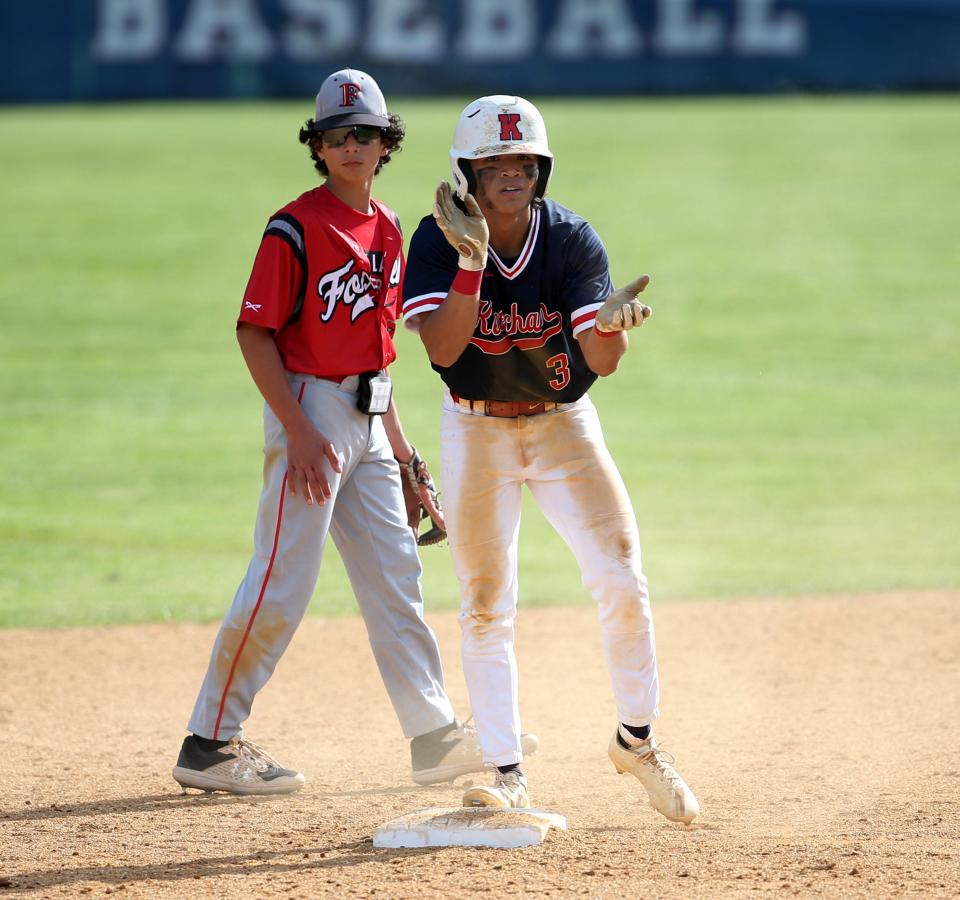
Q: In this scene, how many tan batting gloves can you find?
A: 2